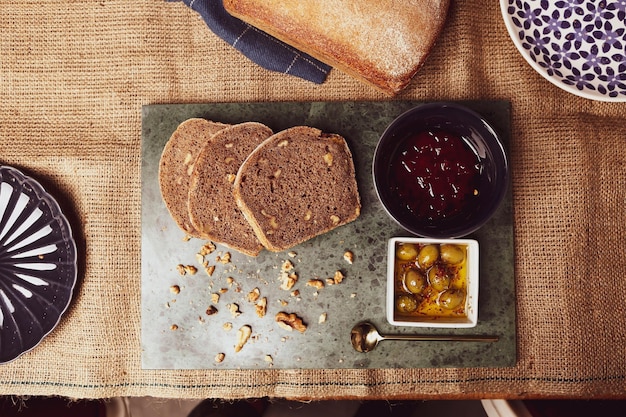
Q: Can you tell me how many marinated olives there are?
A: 7